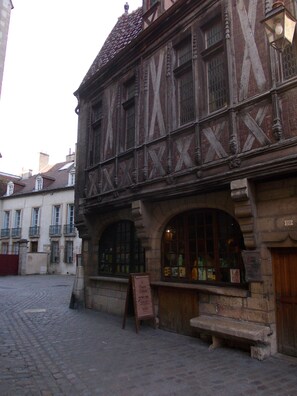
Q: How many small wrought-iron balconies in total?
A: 5